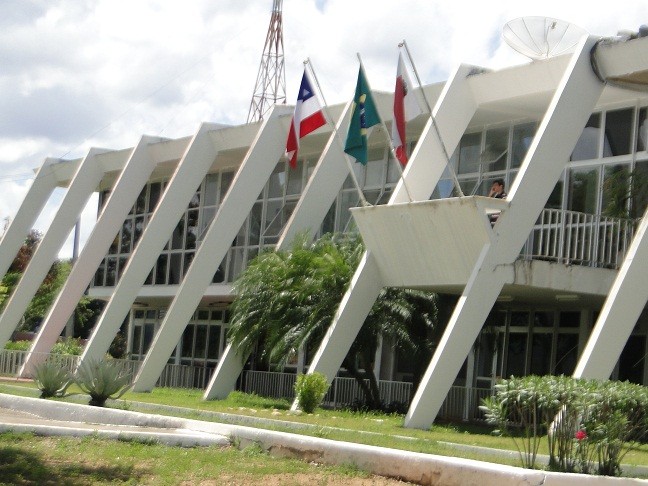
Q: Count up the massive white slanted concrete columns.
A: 9